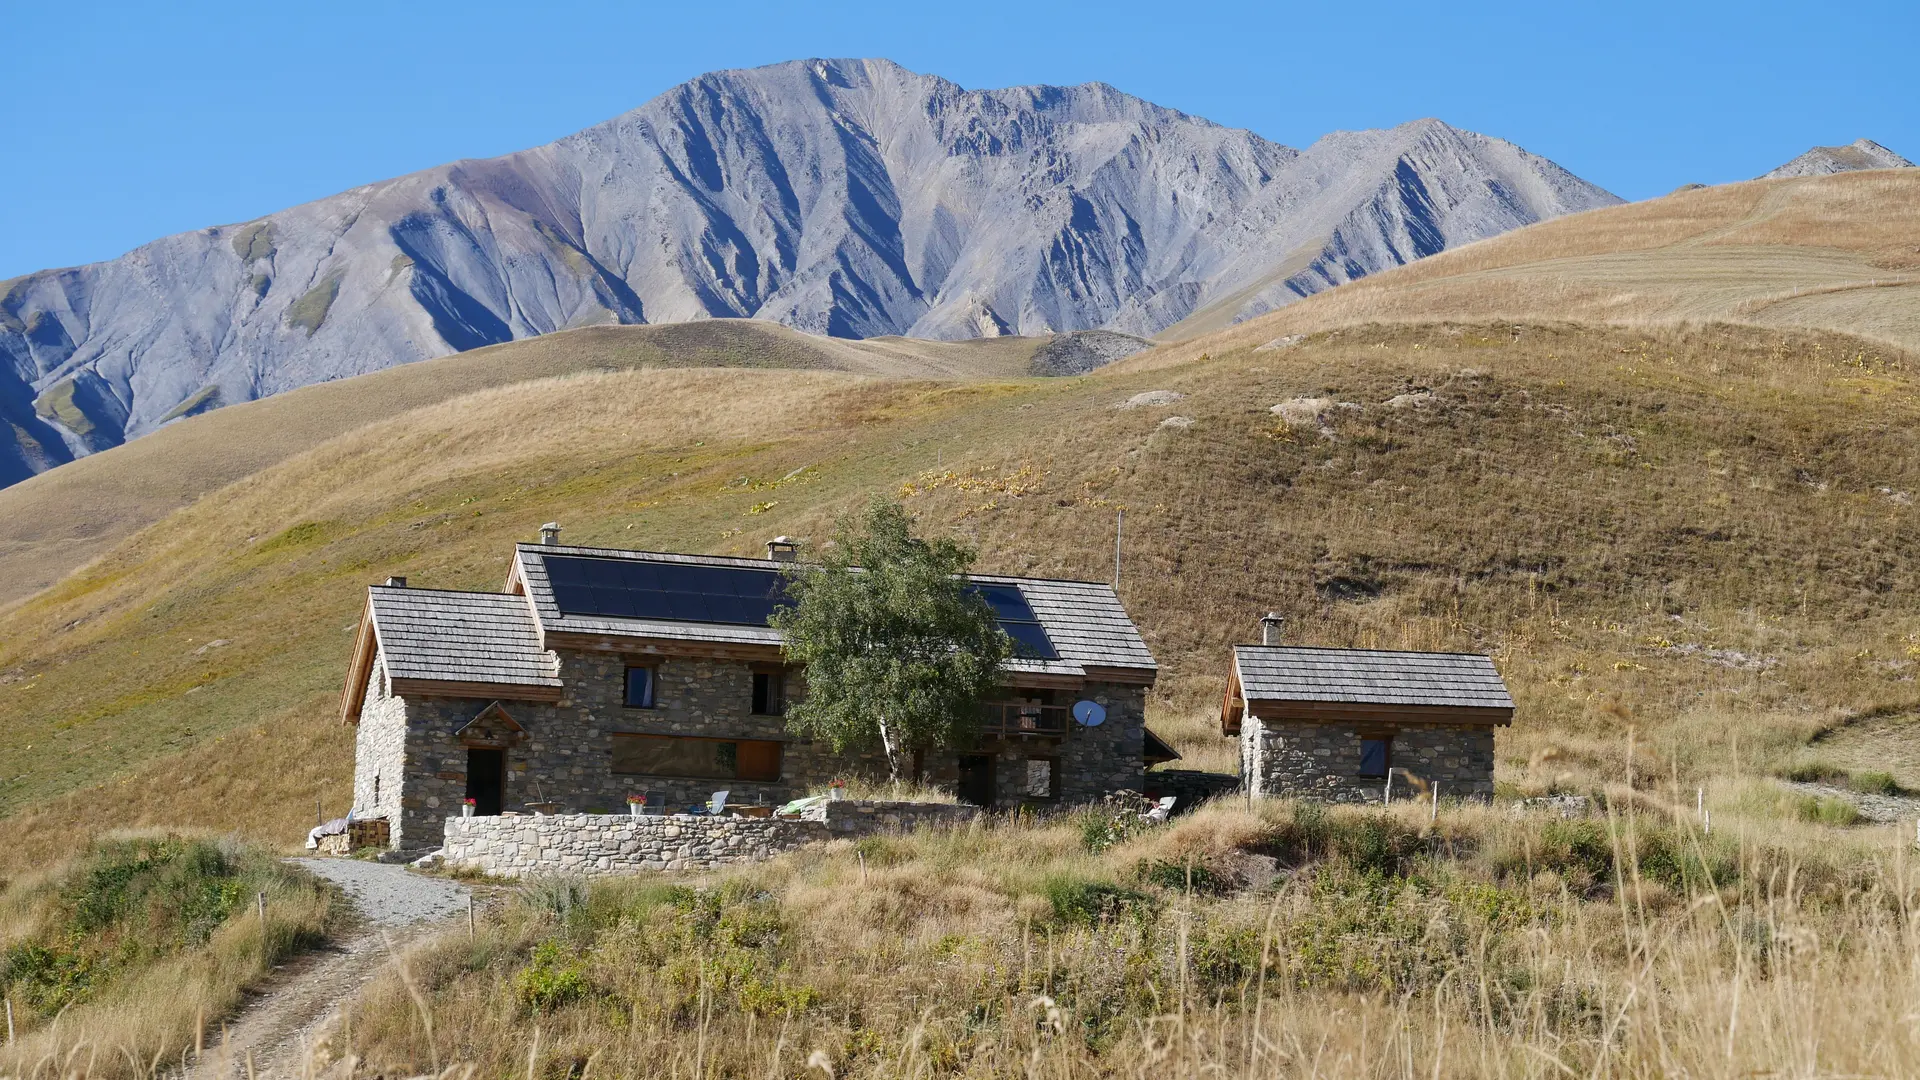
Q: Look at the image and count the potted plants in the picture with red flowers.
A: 3